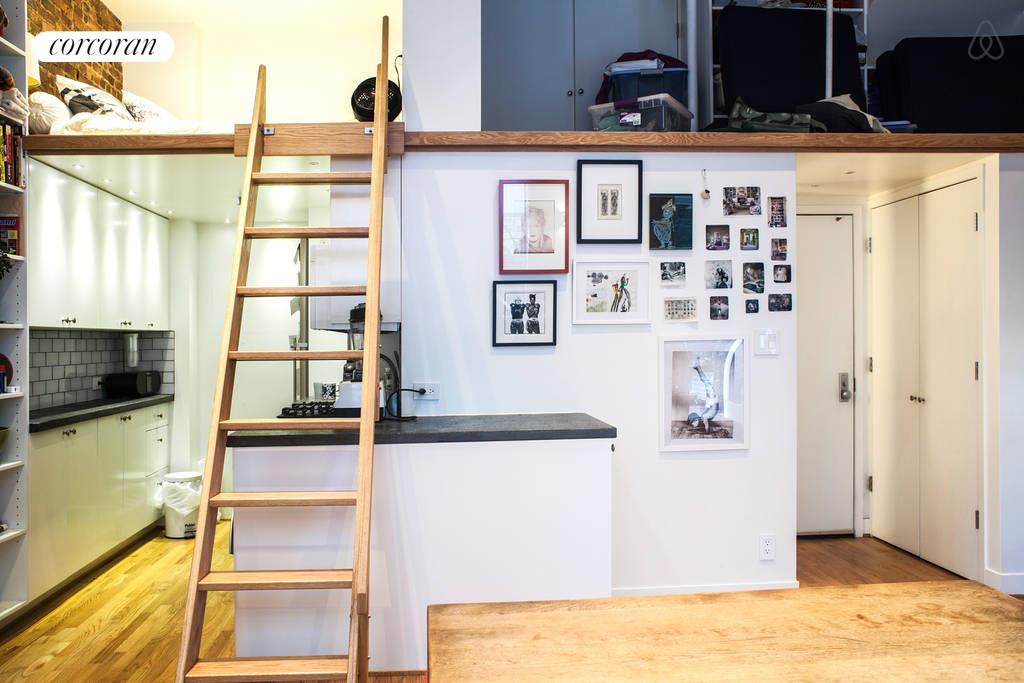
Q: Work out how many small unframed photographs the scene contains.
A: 13